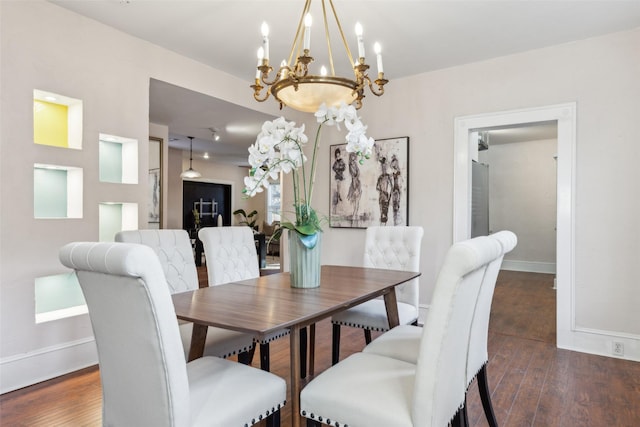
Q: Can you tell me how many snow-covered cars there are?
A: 0